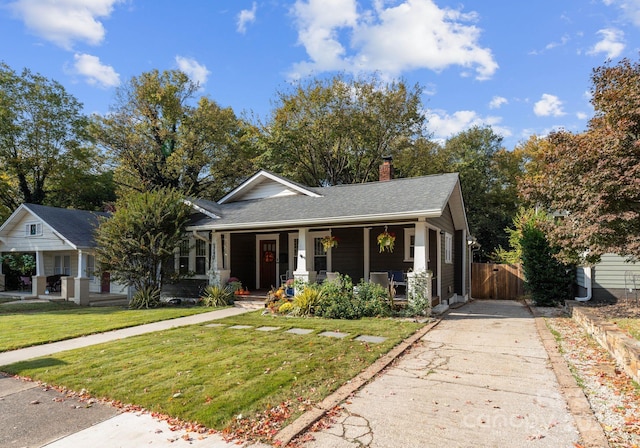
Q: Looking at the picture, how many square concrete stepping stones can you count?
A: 6